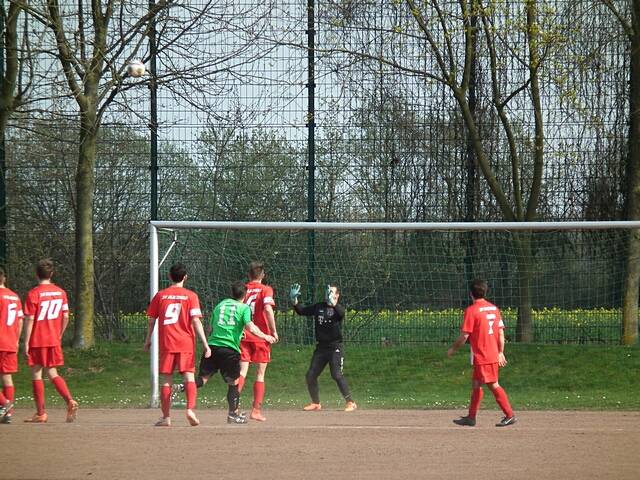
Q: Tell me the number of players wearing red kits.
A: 5